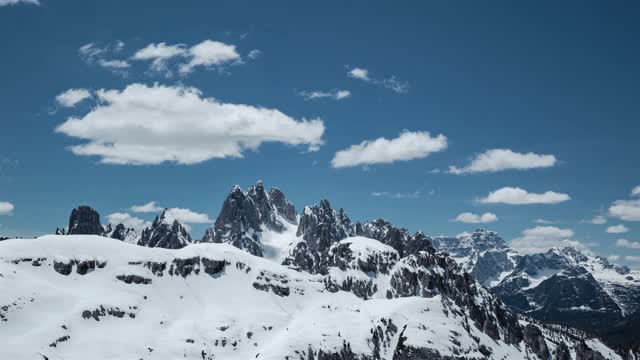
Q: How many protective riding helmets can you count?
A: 0